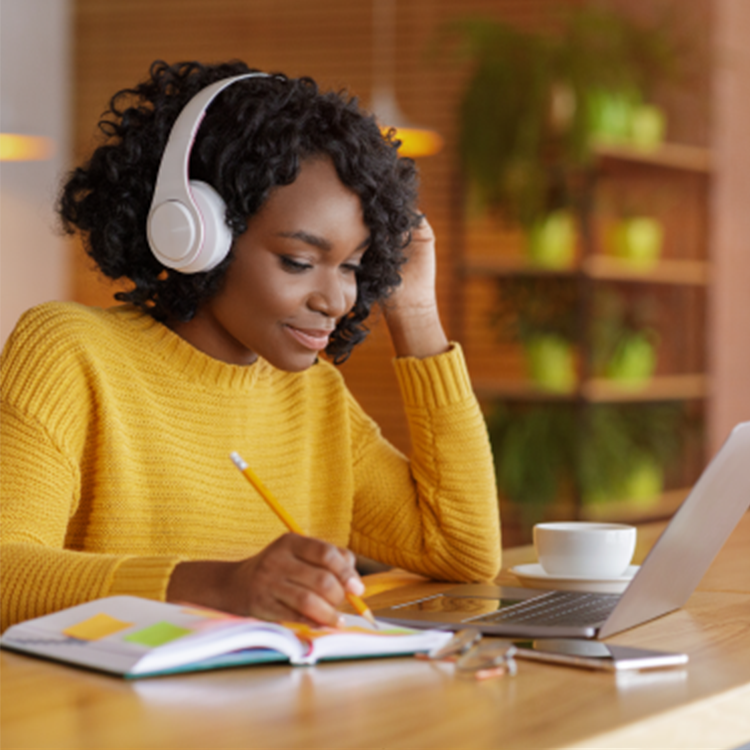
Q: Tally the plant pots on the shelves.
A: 7